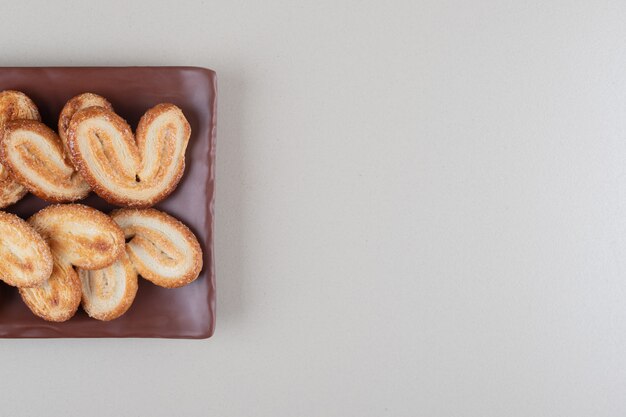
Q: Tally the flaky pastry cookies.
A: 6